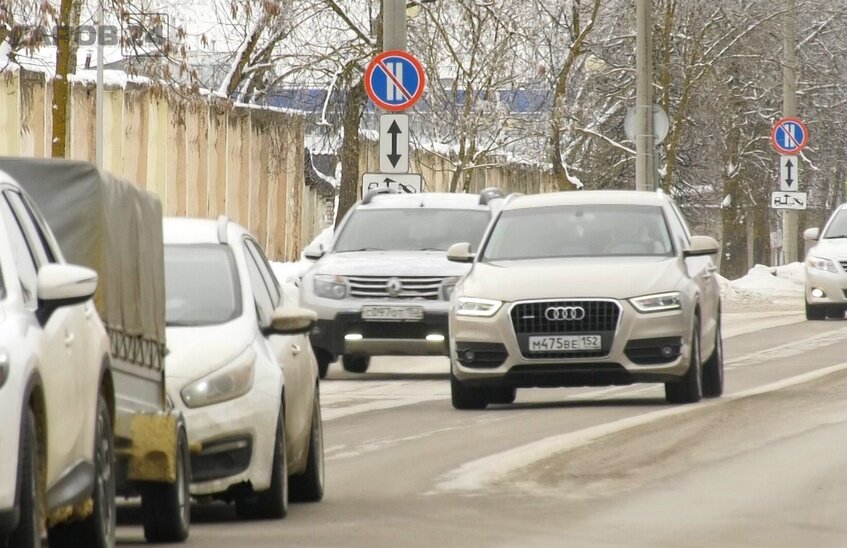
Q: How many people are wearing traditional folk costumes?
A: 0